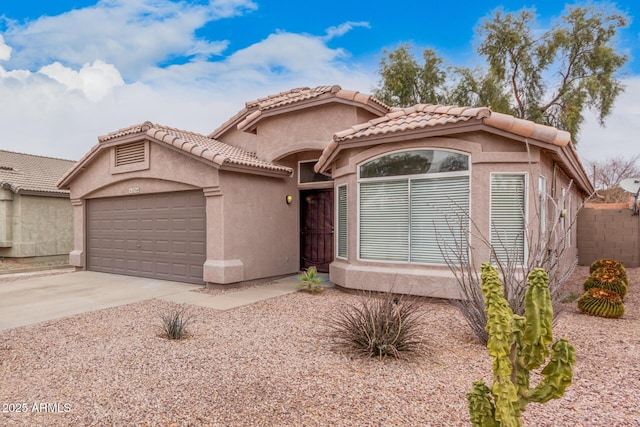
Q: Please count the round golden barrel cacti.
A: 4